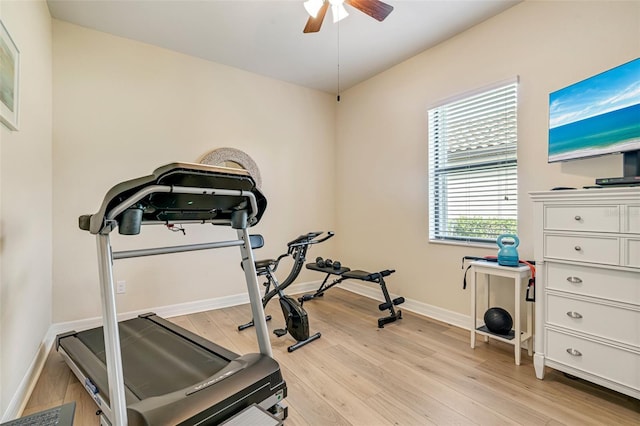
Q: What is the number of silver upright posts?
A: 2